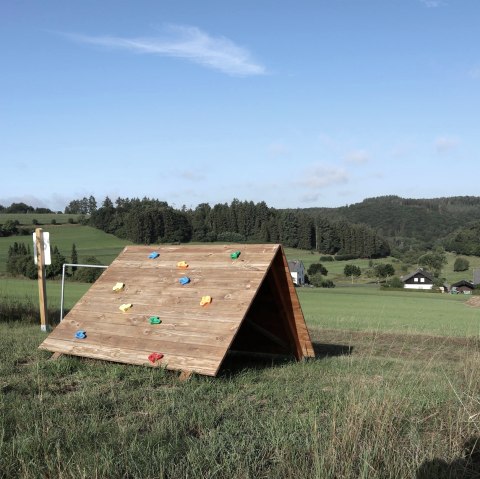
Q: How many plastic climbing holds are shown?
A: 10